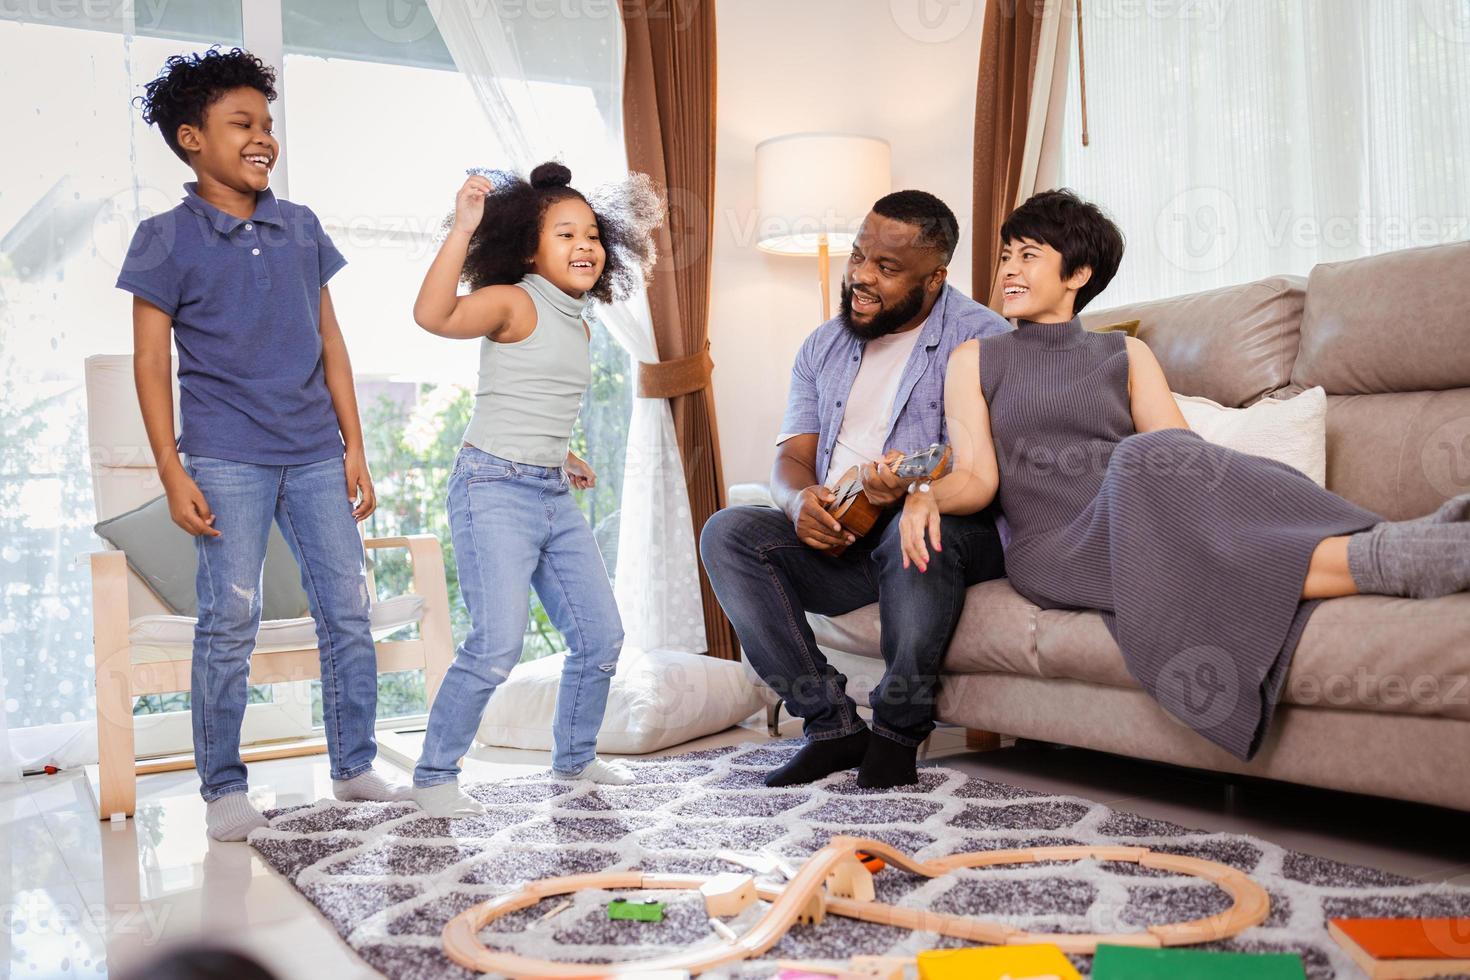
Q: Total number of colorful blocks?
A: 3